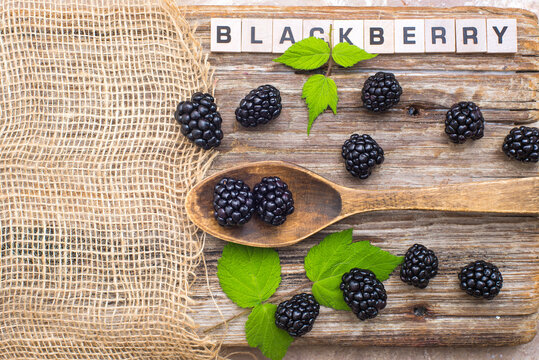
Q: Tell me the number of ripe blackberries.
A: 12